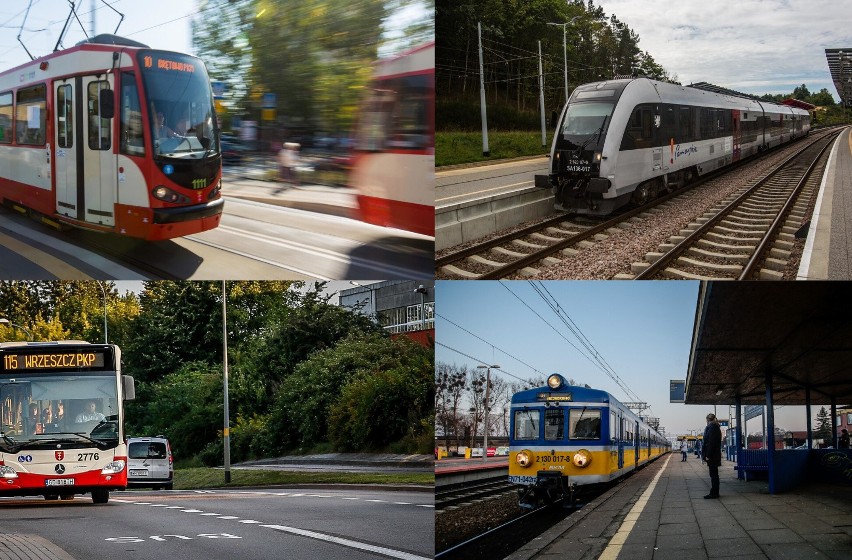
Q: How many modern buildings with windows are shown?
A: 1